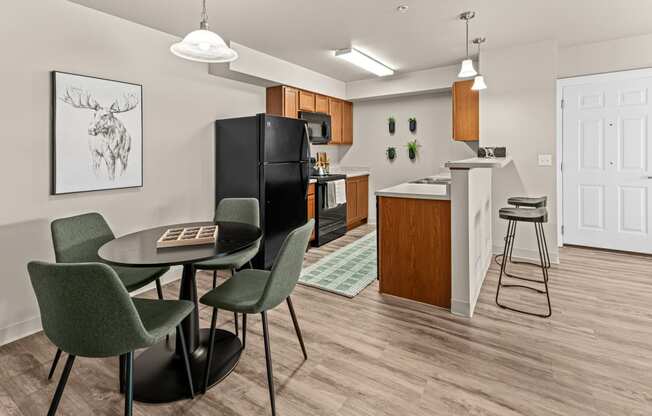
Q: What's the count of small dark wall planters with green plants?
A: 4